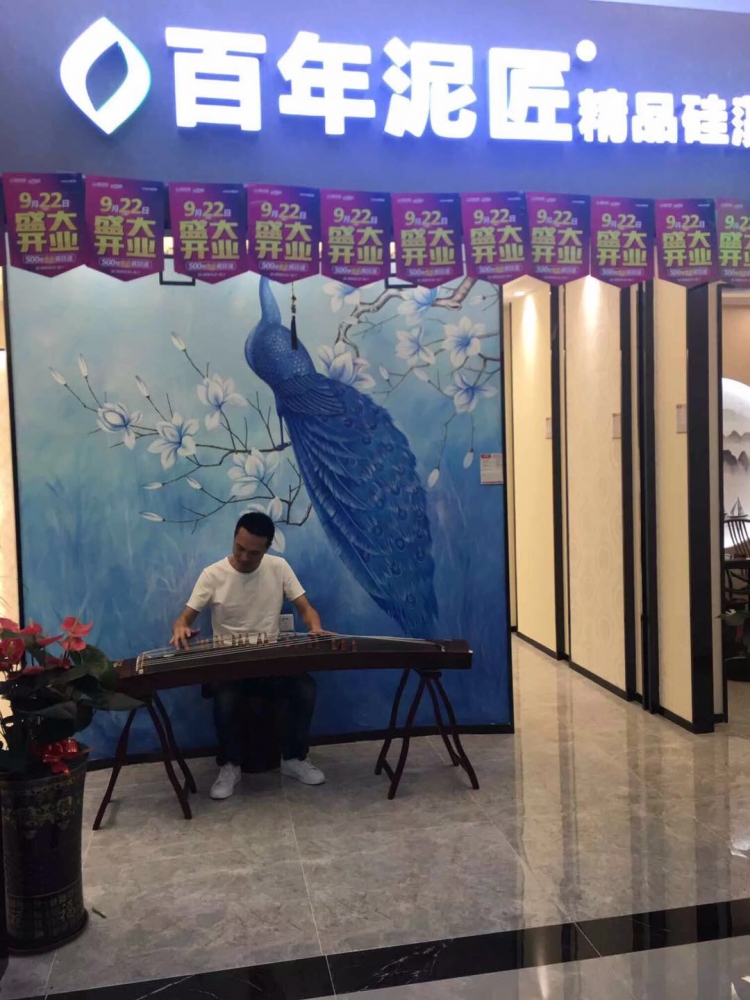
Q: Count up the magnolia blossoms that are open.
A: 11